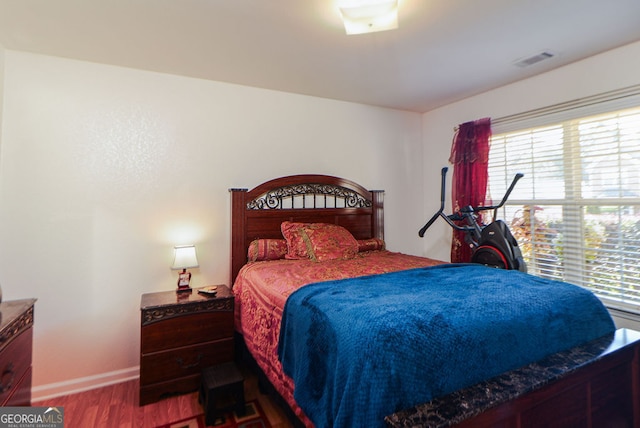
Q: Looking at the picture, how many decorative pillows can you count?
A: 3